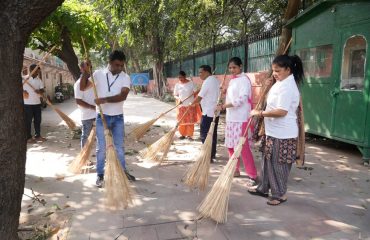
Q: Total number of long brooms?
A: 7